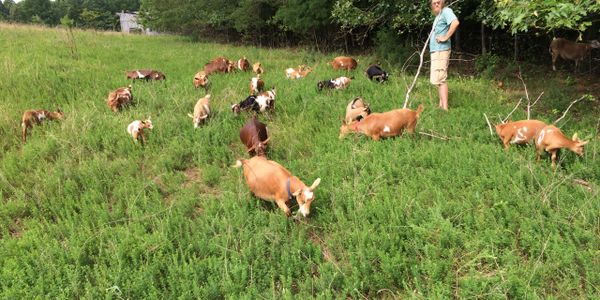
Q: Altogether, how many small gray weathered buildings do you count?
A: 1